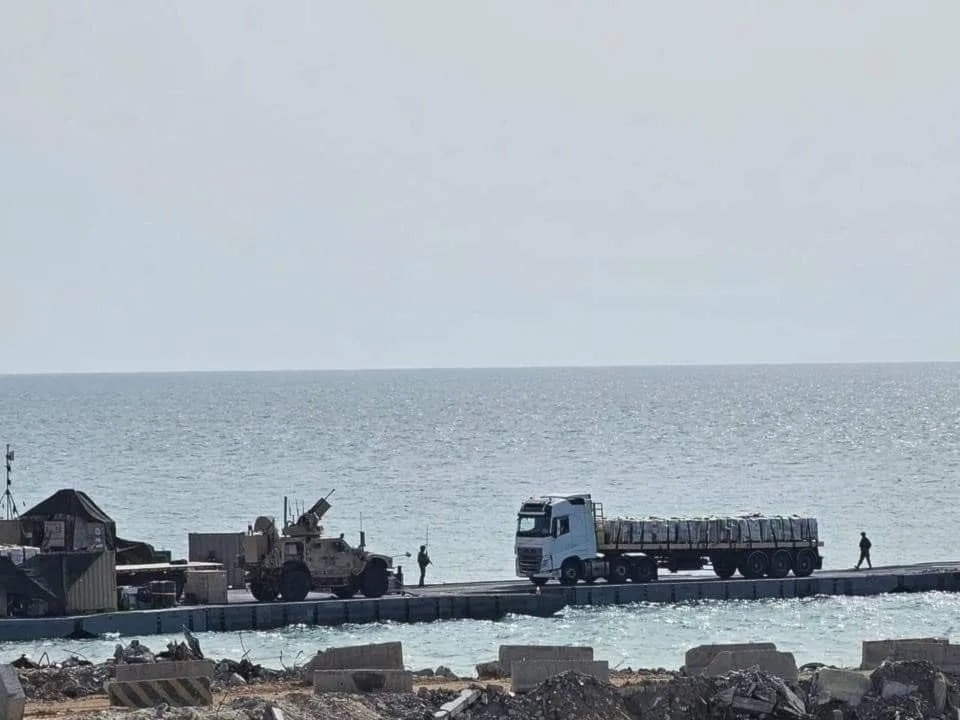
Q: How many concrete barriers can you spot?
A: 11